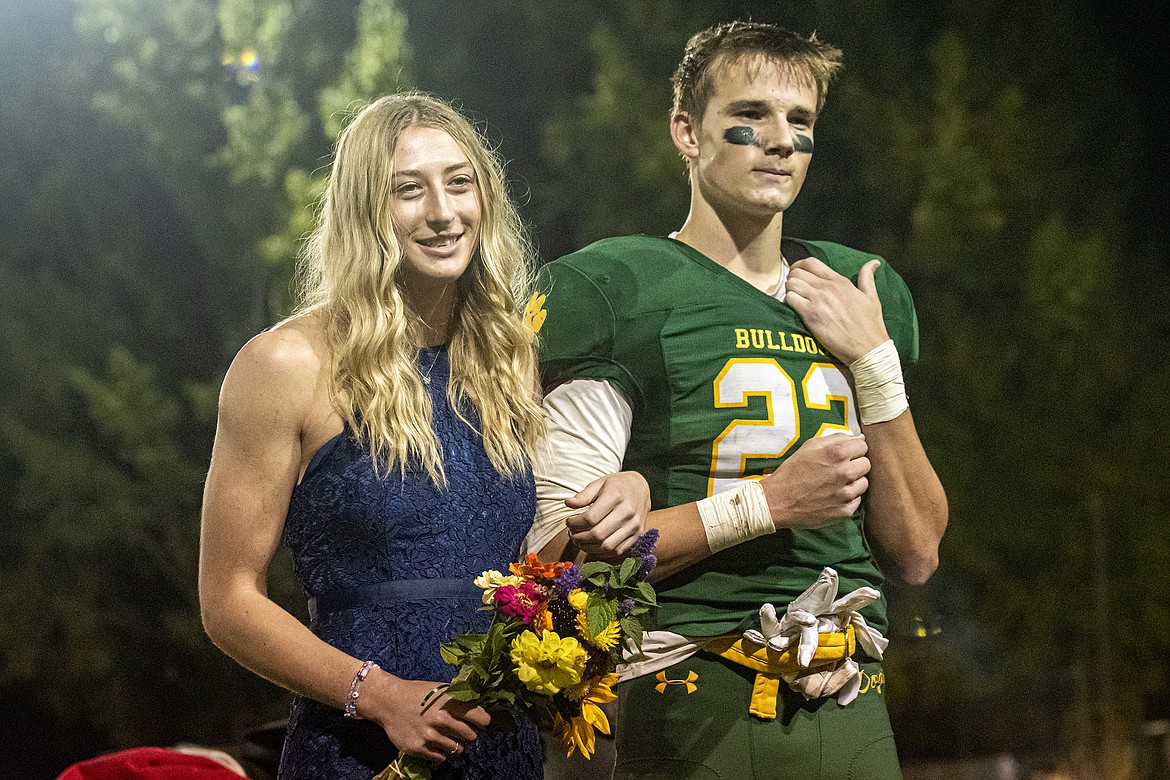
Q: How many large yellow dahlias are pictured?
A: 1